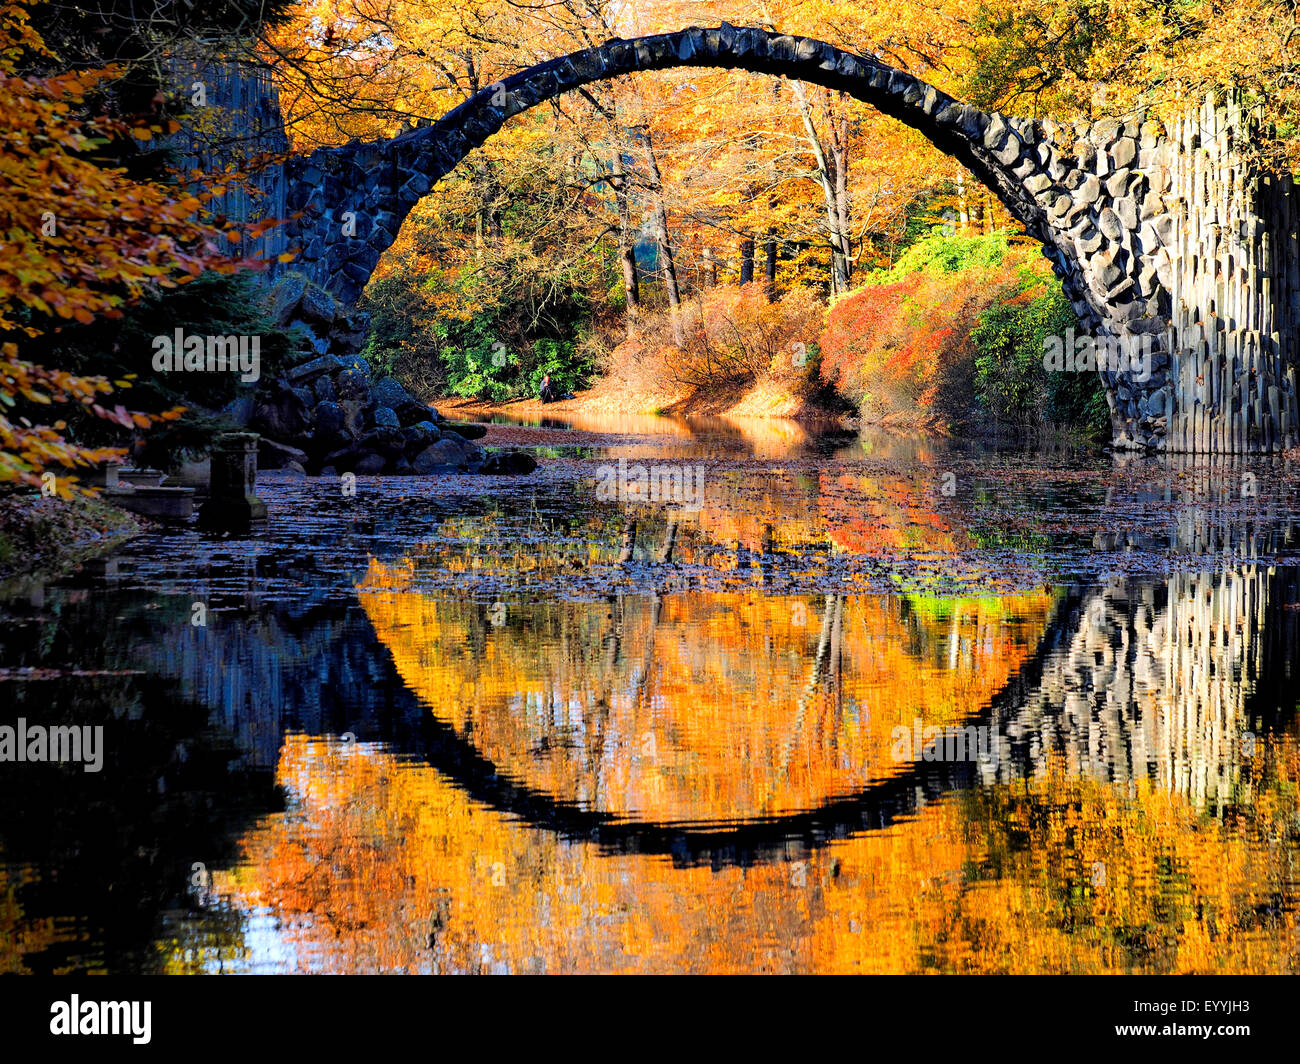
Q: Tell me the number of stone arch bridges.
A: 1